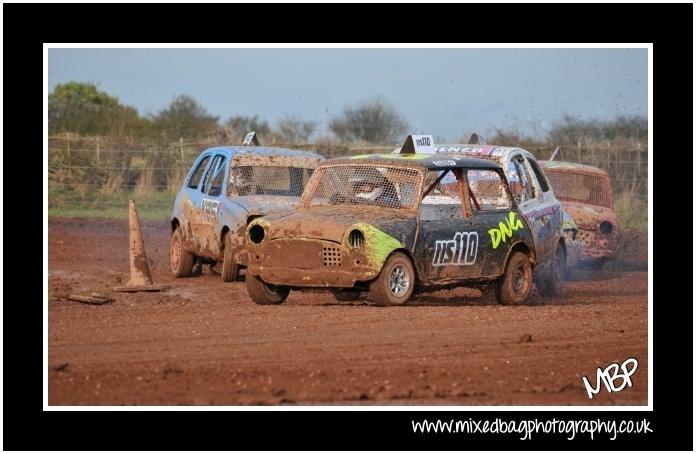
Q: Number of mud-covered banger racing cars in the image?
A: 4